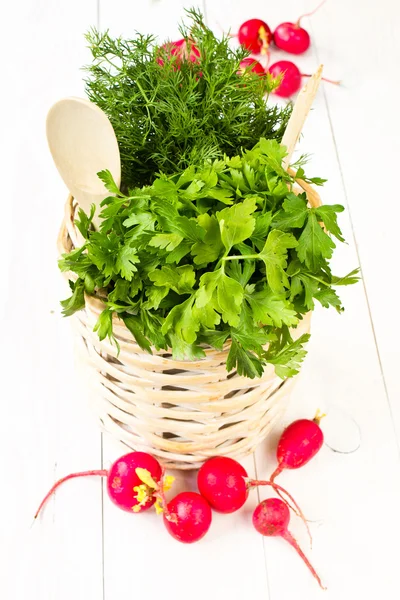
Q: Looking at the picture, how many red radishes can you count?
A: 10